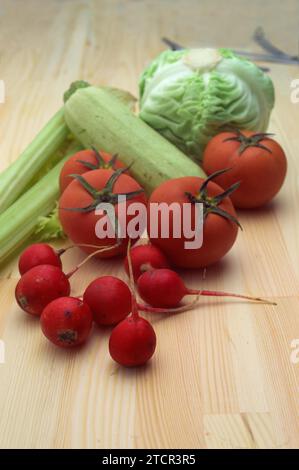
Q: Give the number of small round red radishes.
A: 7